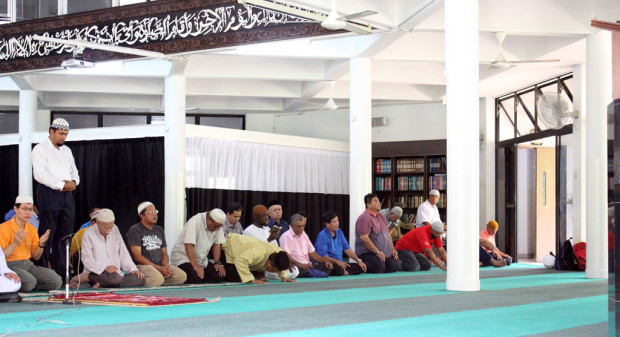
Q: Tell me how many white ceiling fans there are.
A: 3